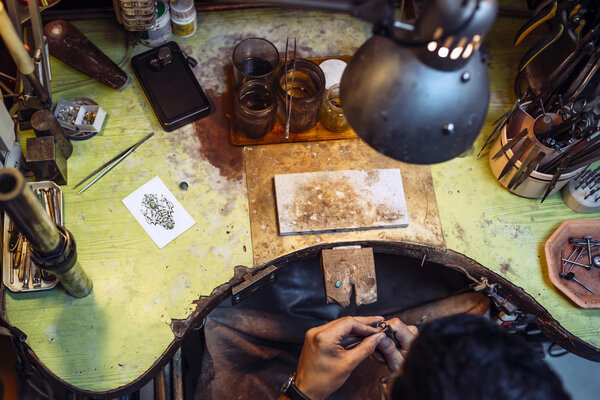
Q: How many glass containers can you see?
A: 4